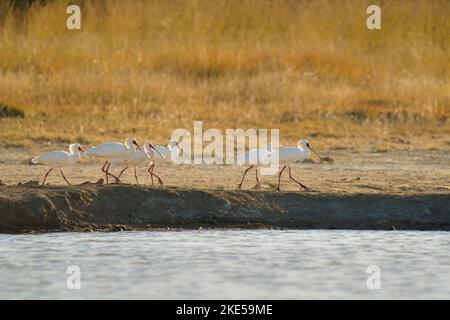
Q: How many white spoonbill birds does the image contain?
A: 6